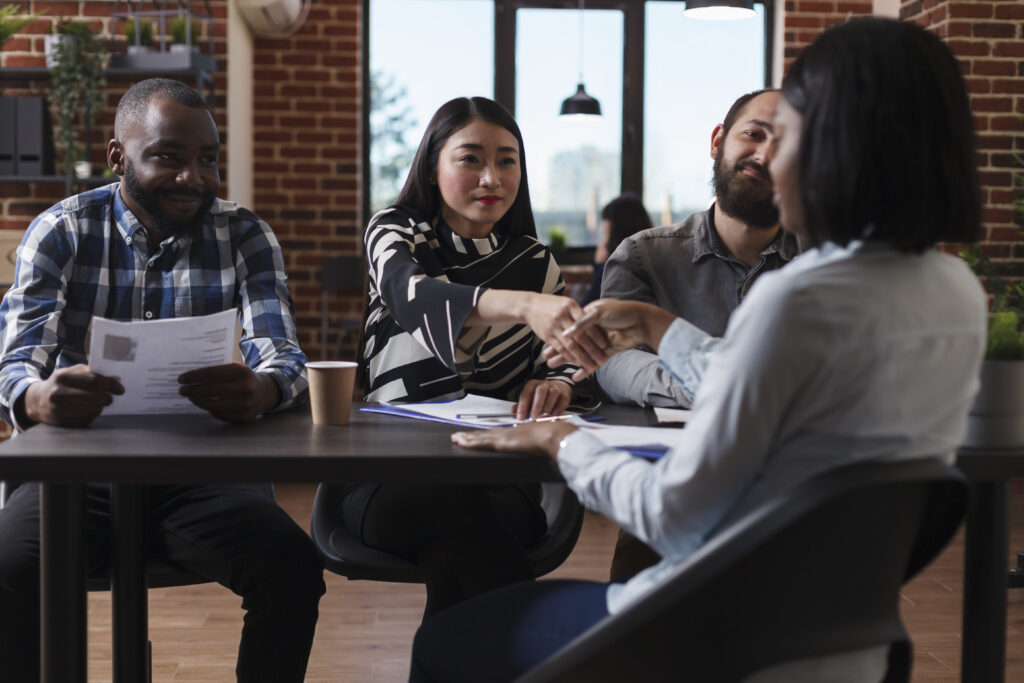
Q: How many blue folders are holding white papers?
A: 2